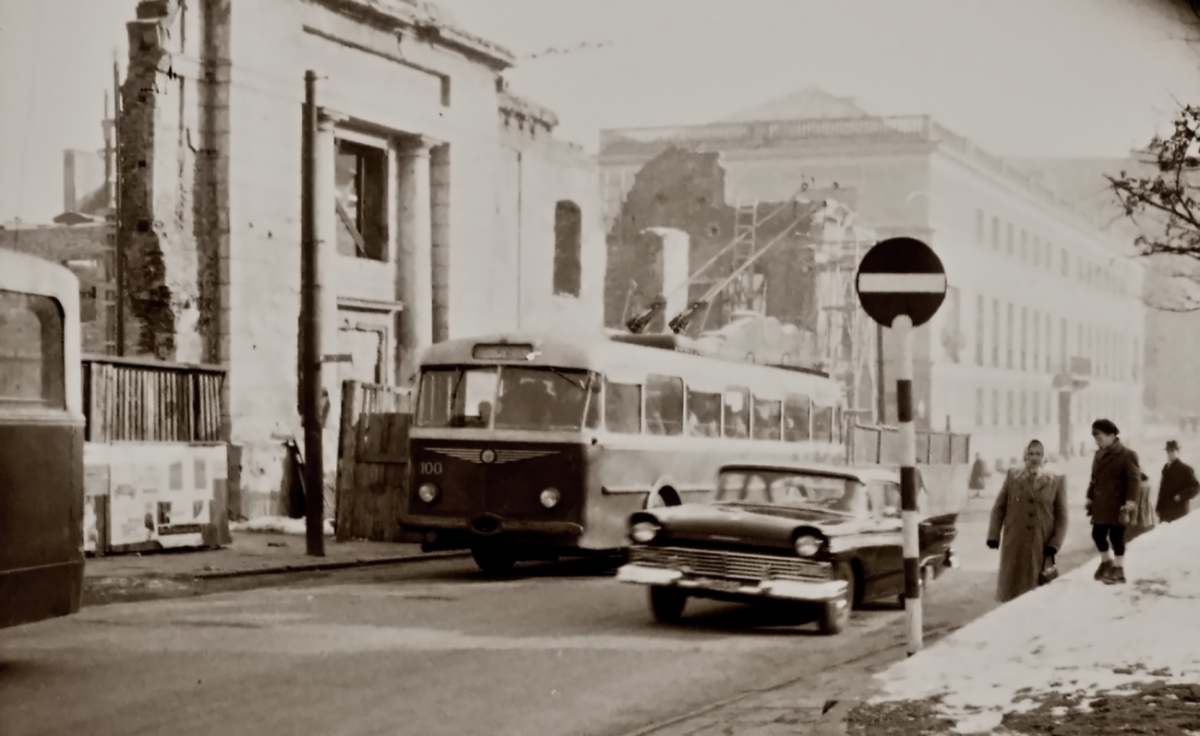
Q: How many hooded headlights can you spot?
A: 2